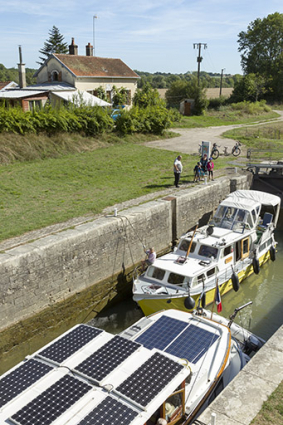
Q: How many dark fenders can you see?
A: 5